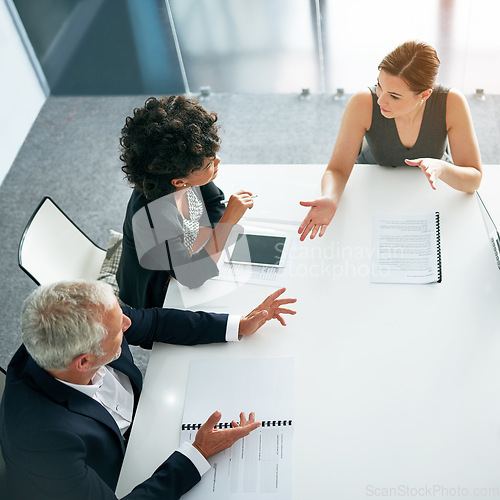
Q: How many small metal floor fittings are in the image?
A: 4